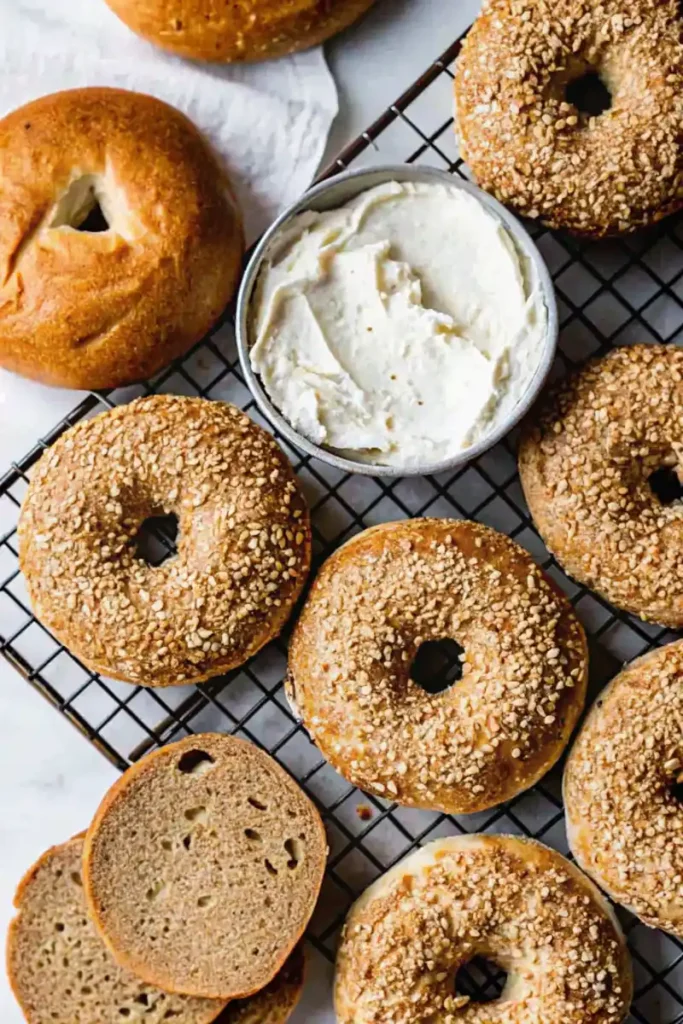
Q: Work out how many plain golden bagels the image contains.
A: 2